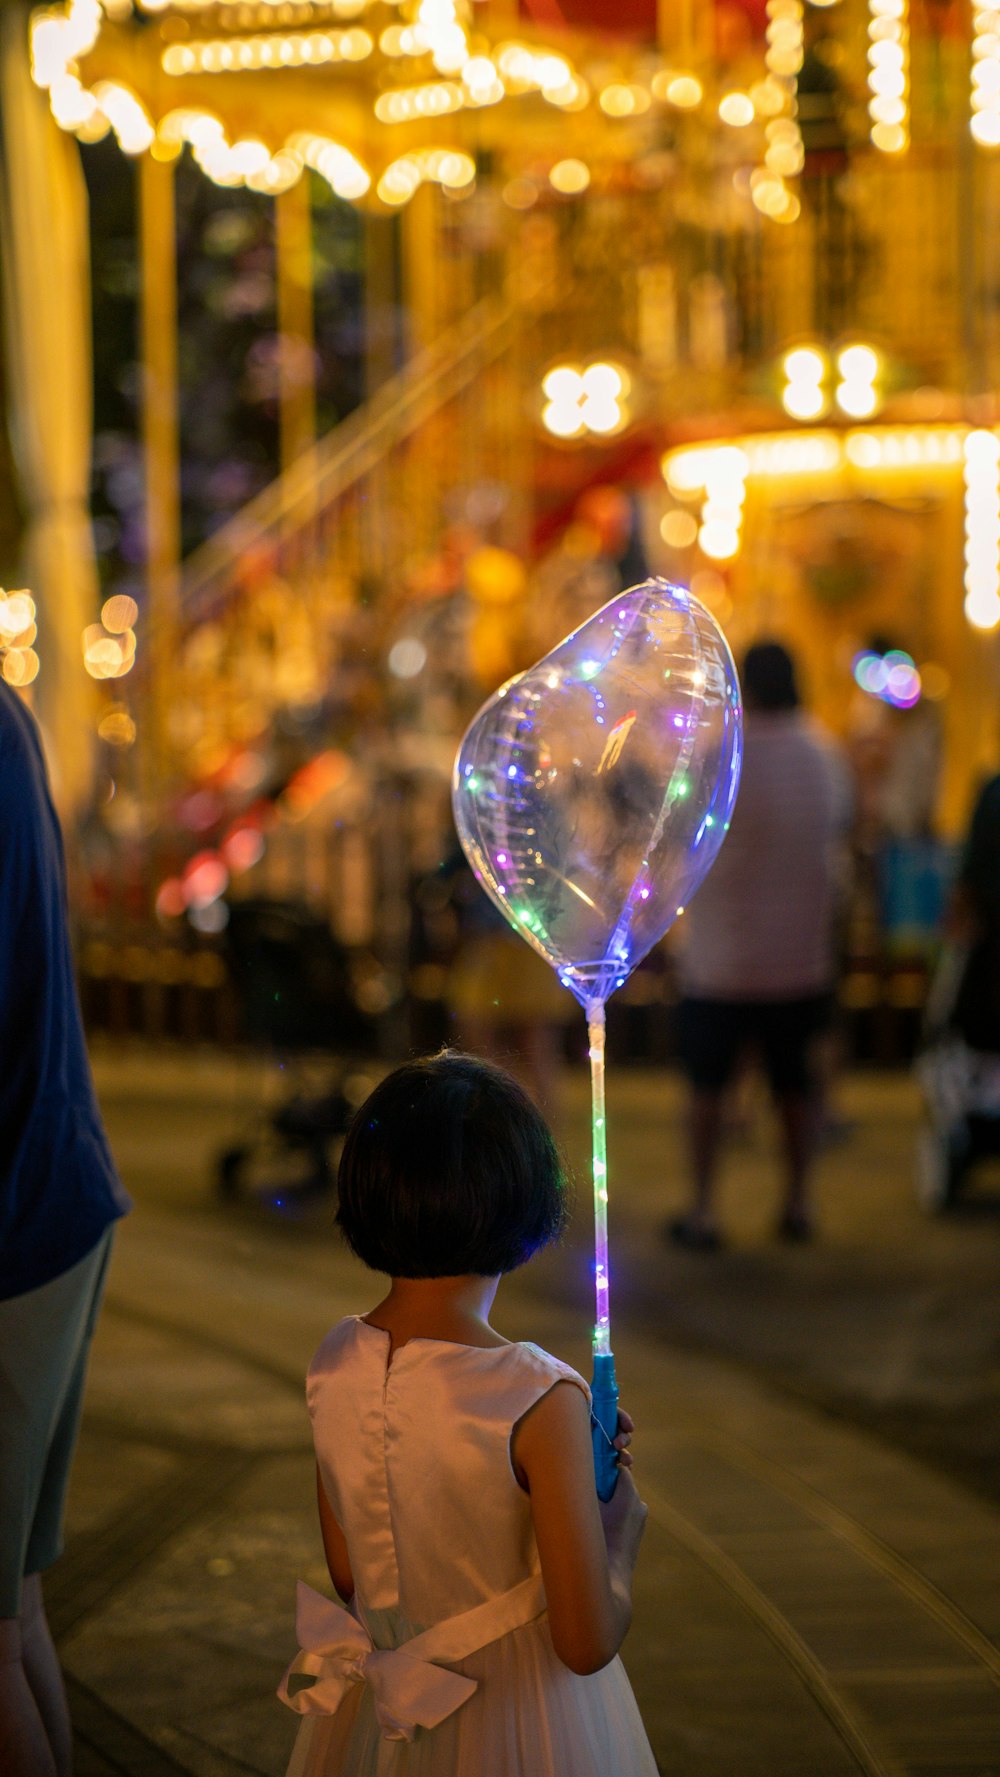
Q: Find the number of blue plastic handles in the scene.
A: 1